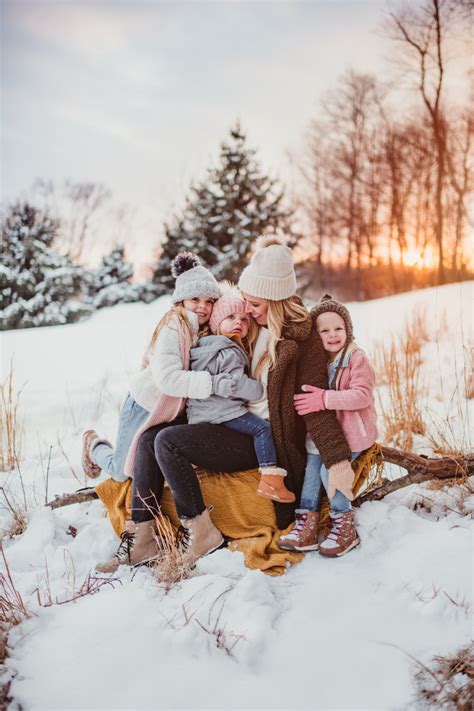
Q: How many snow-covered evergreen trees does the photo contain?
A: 3